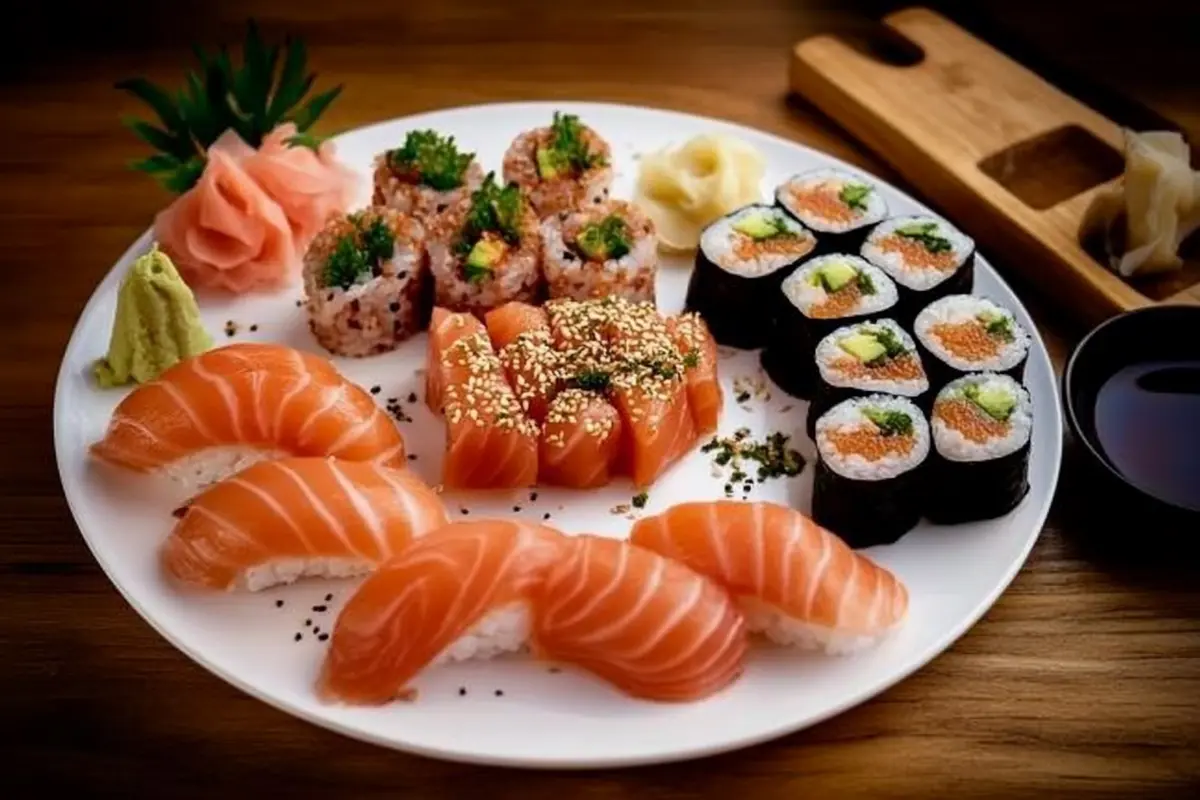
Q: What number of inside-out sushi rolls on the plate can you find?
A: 5